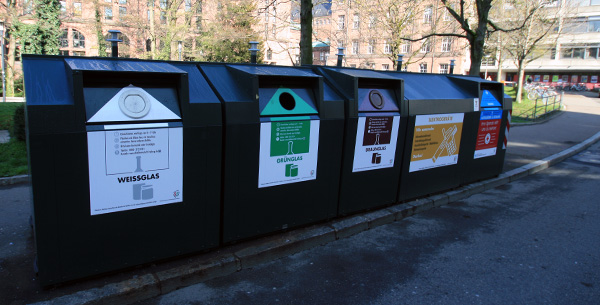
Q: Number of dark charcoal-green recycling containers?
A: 5